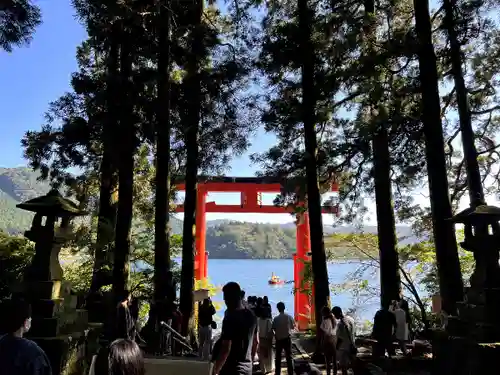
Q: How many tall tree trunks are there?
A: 8